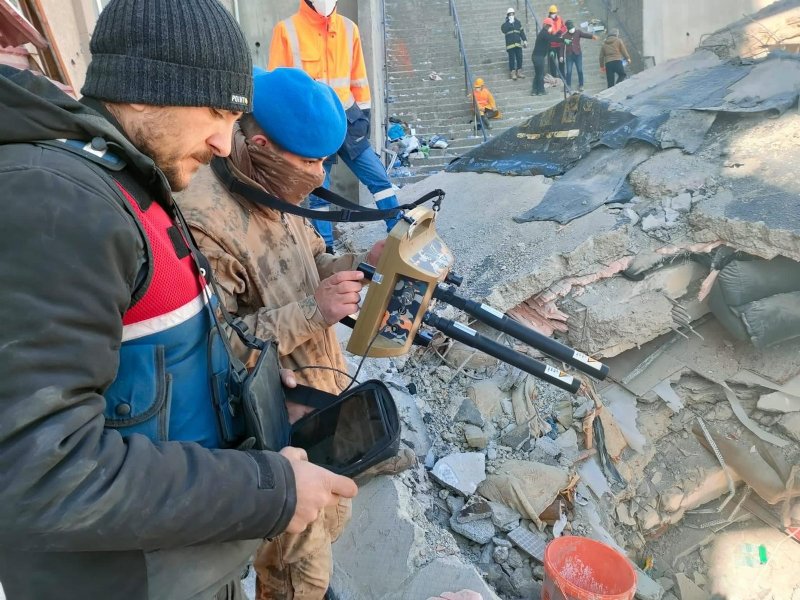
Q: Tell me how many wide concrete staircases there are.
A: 1